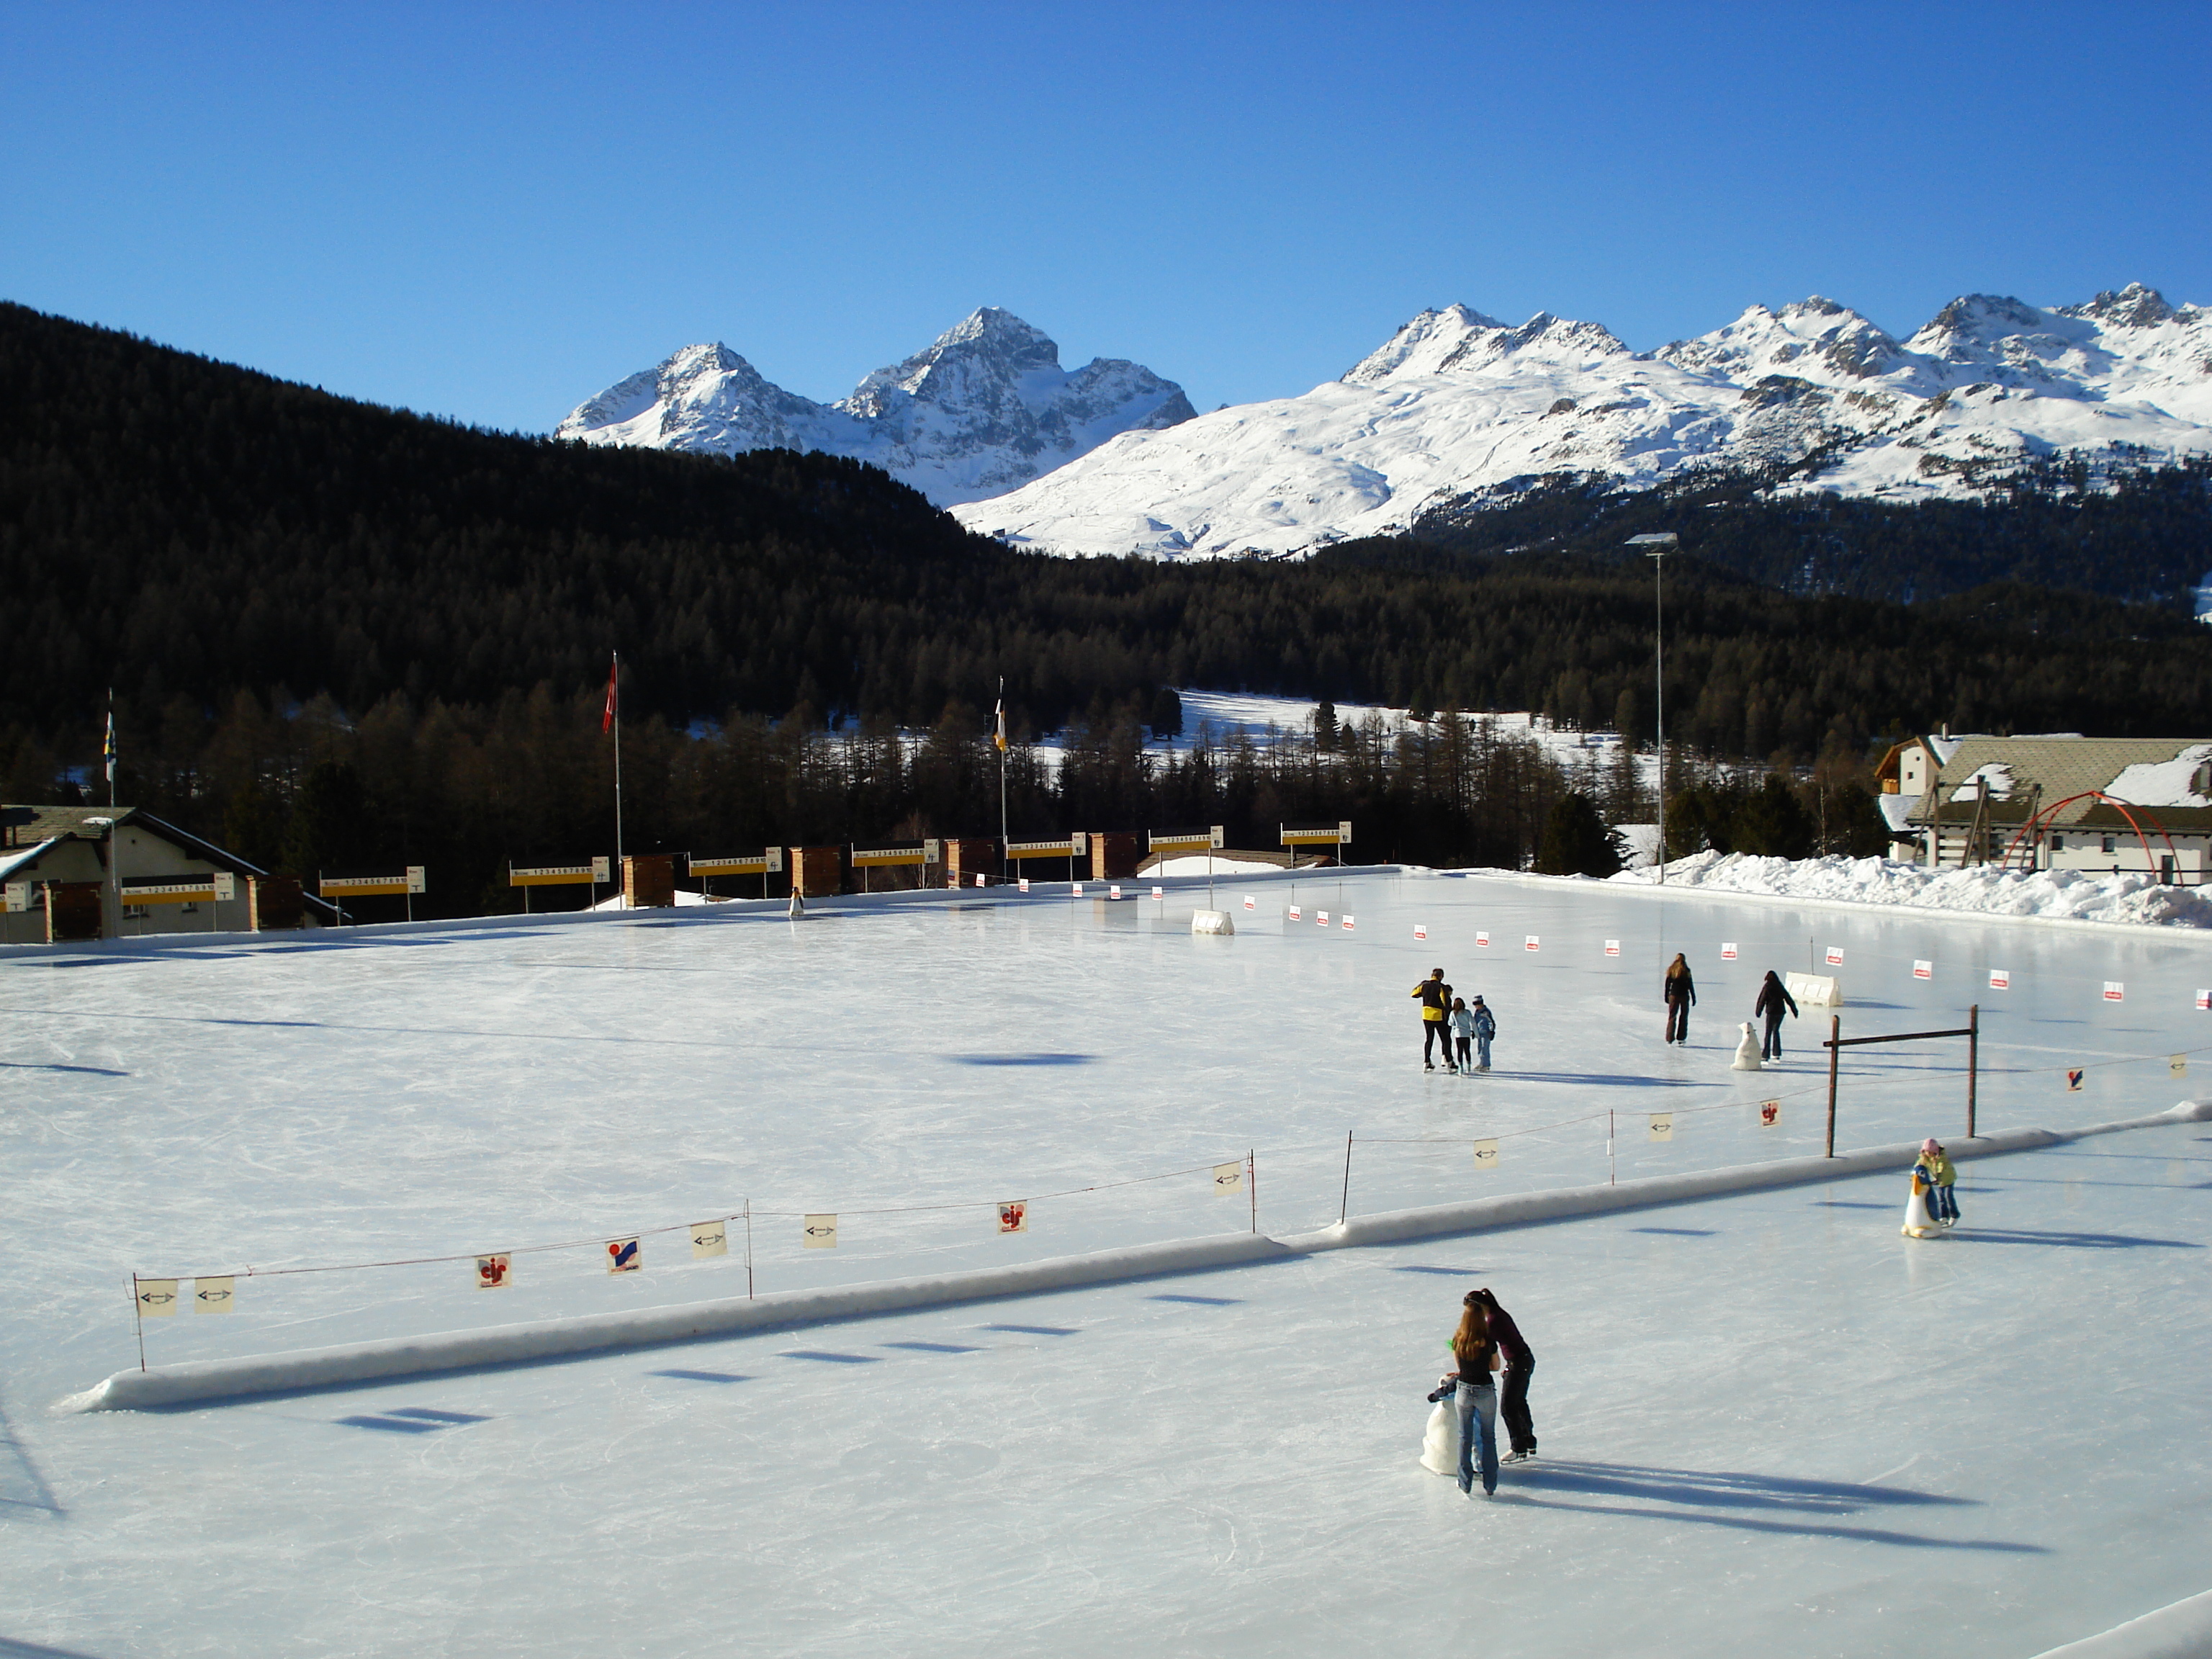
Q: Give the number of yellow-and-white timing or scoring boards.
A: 9